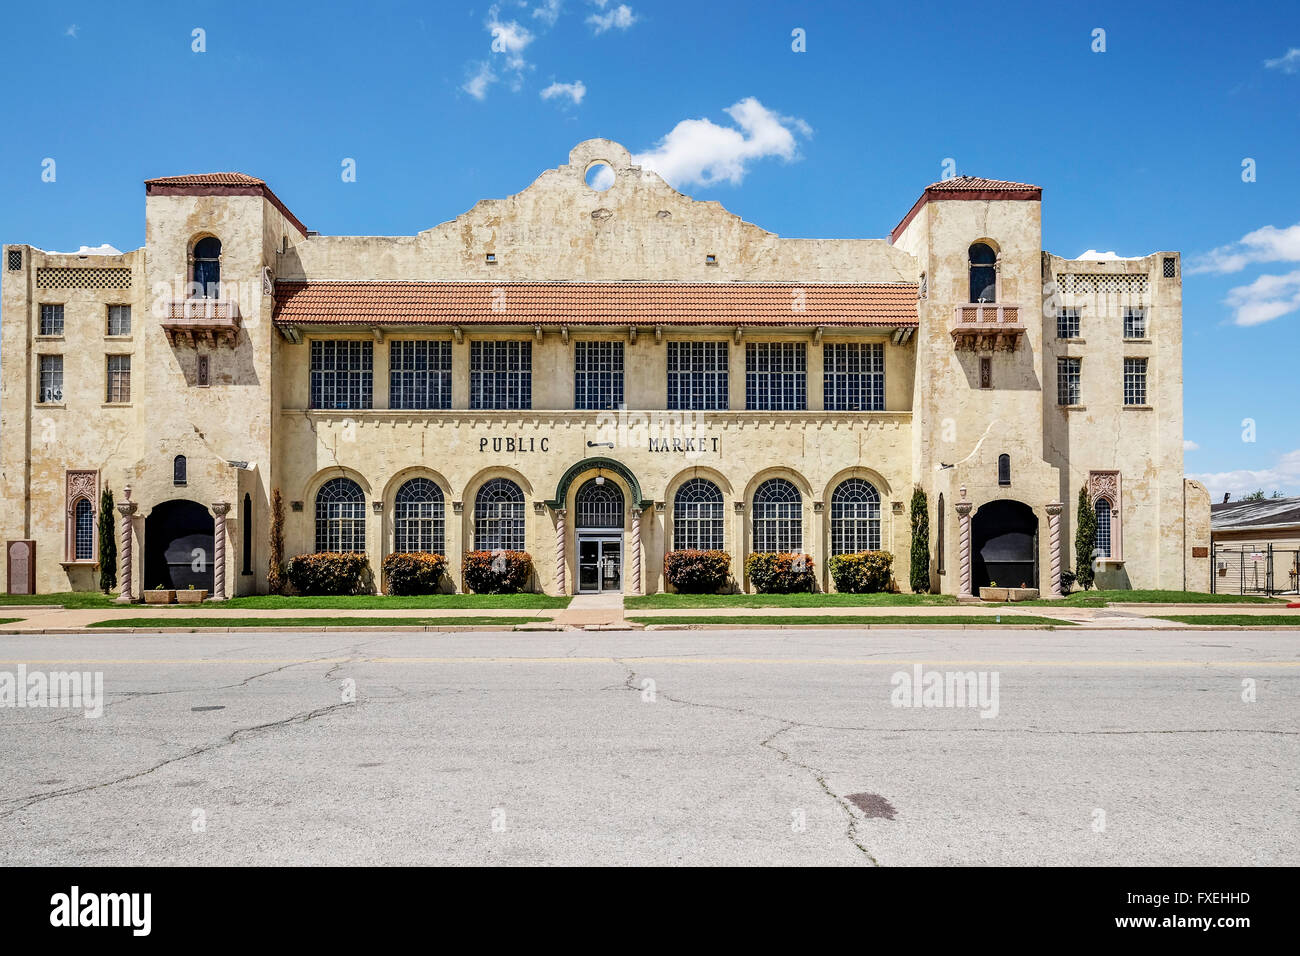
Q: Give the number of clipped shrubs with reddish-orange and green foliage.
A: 6